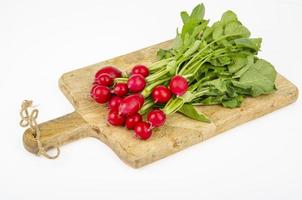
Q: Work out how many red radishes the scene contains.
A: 14